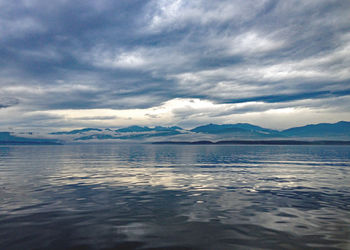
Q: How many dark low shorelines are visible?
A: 2